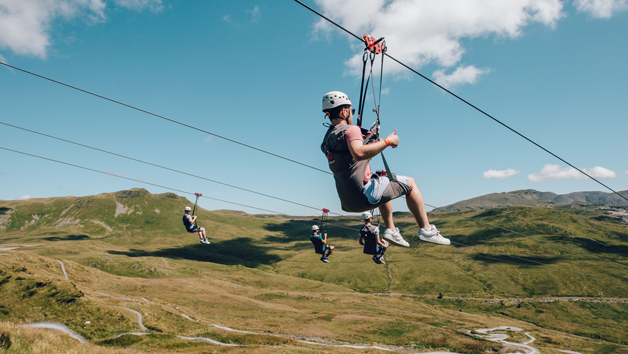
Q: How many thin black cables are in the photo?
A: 4